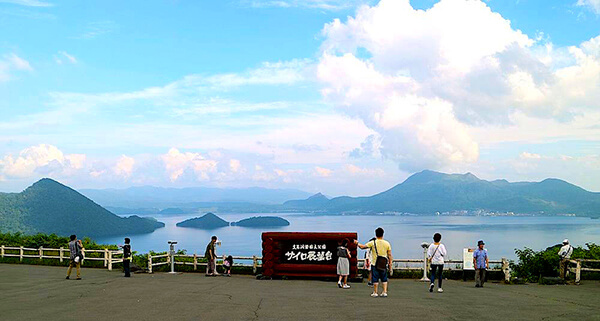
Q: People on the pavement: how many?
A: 10